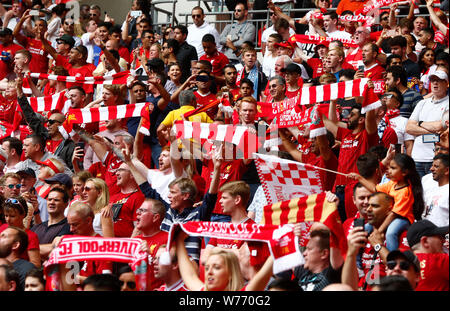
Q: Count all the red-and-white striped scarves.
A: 5